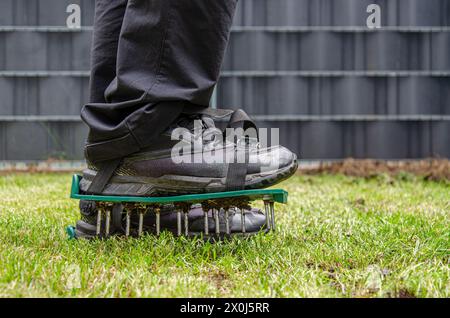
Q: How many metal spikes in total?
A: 13